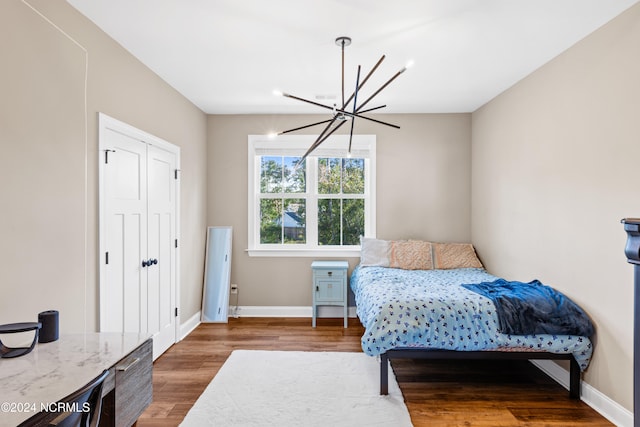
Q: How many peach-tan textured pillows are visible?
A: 2